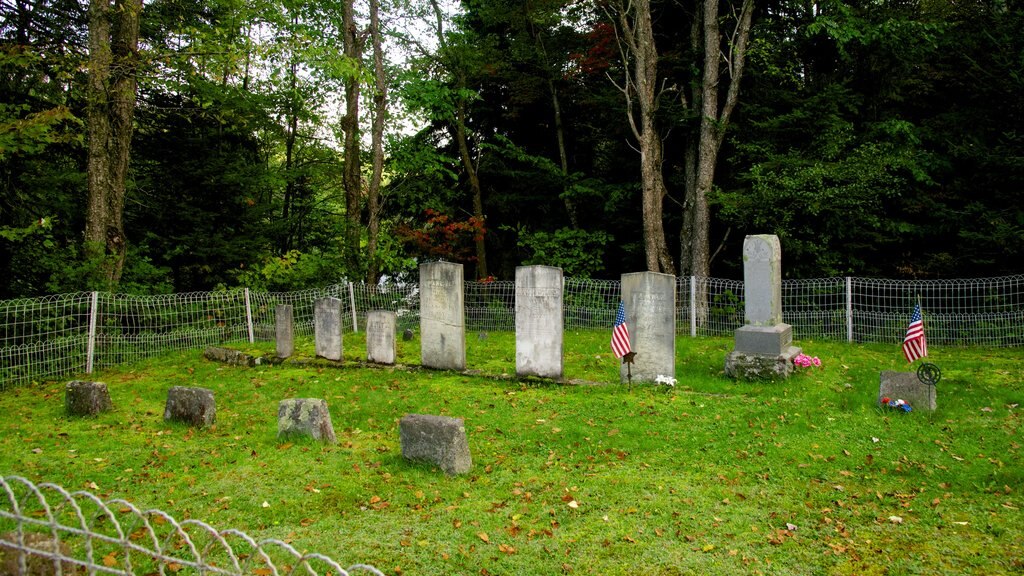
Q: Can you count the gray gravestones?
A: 12